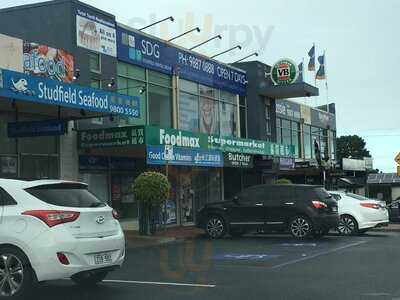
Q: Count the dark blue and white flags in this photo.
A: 3